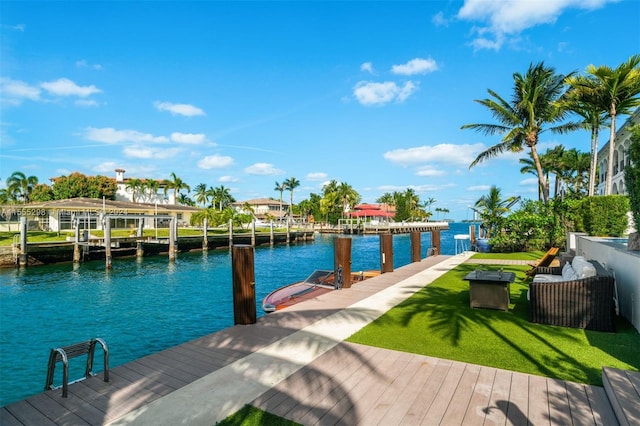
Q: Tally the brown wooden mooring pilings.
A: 5